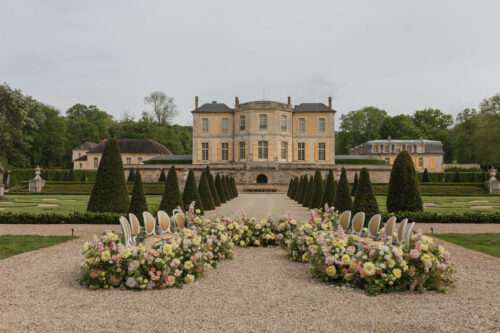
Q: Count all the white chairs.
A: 11